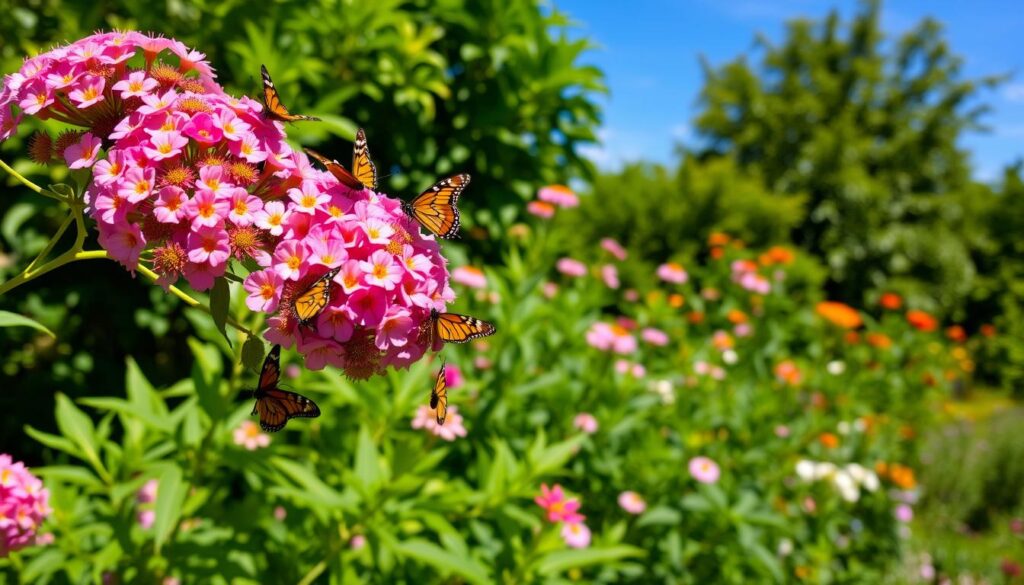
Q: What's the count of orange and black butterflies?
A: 7